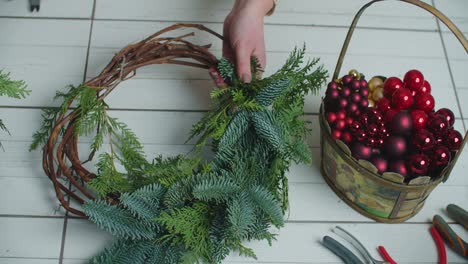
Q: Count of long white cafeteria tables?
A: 0